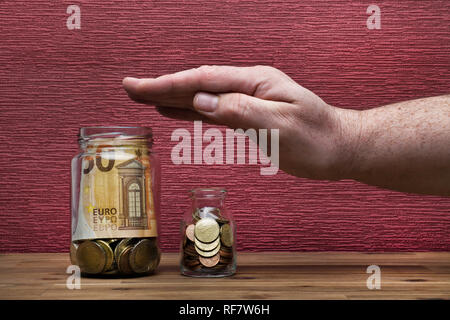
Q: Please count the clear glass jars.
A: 2